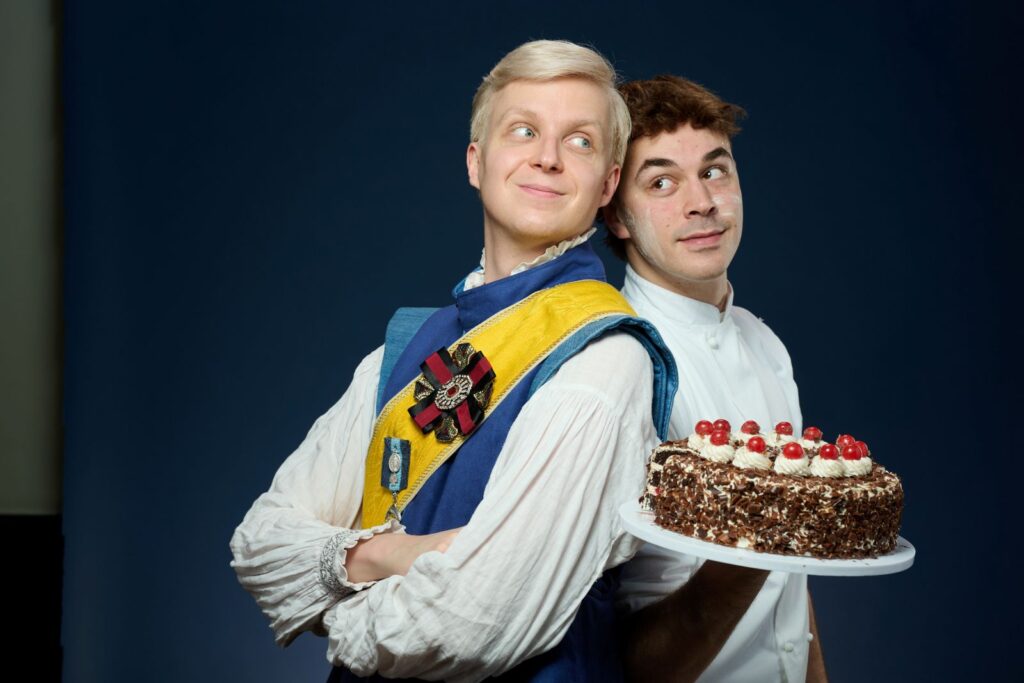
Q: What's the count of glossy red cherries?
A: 12